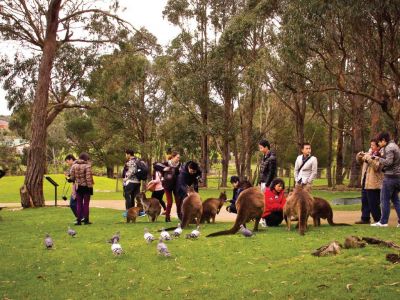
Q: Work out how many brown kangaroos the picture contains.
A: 7